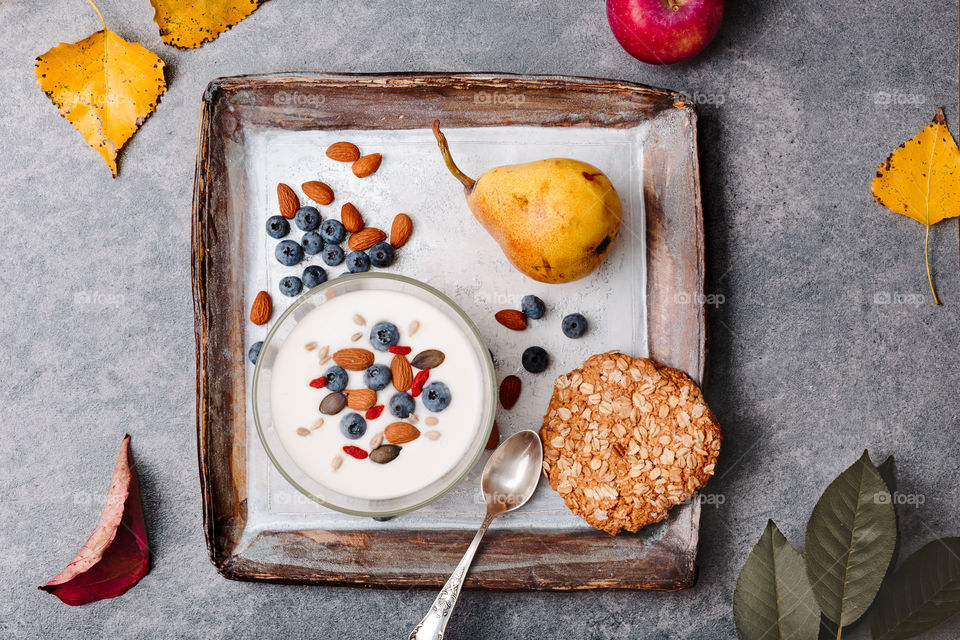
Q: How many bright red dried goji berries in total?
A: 5